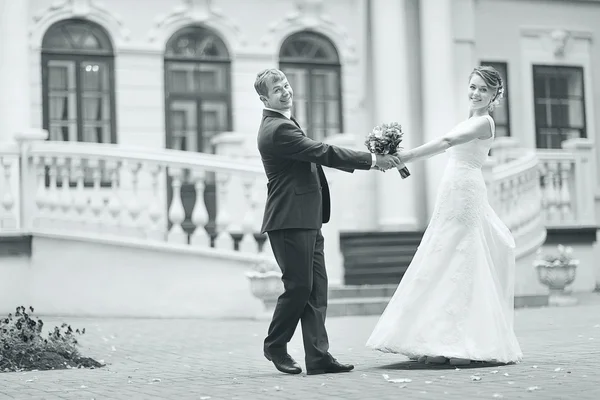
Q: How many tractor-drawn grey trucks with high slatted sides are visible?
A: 0